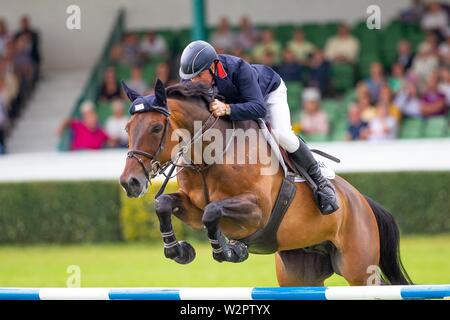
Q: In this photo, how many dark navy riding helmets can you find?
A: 1